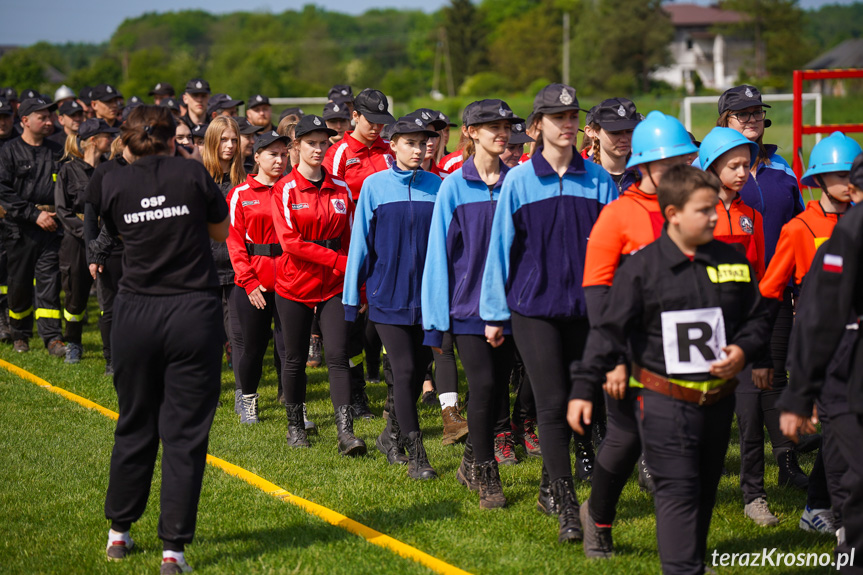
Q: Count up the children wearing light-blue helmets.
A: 3